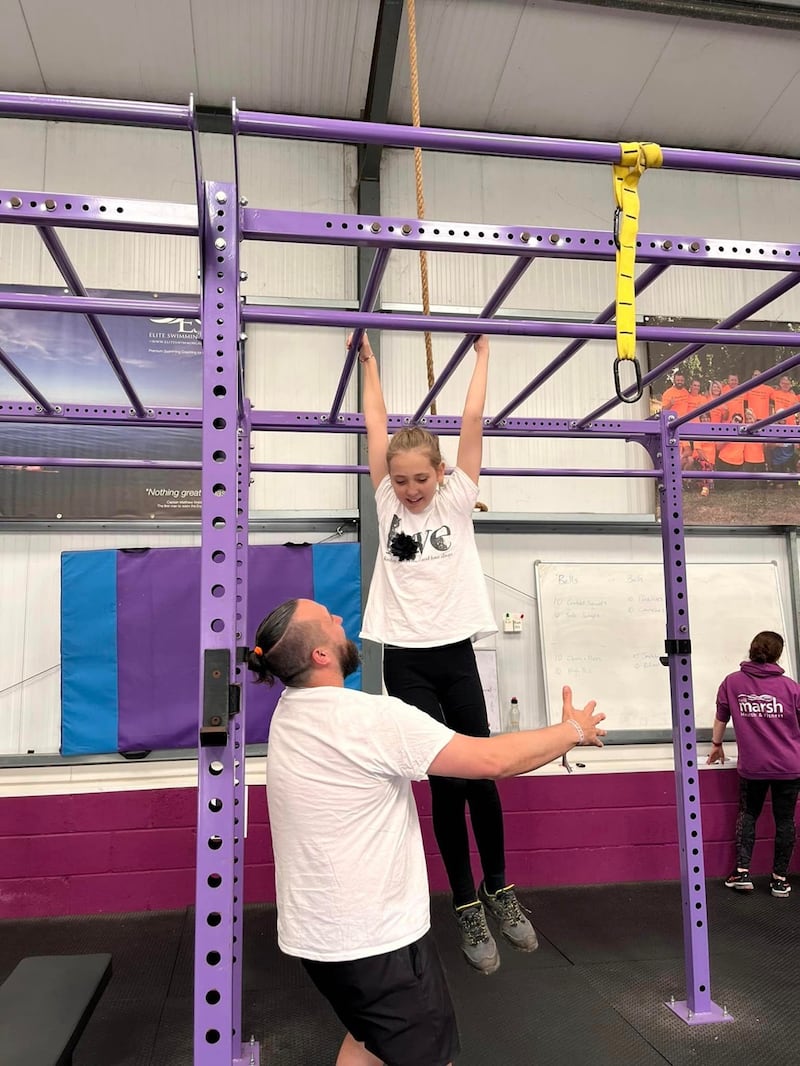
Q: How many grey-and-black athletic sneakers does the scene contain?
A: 2